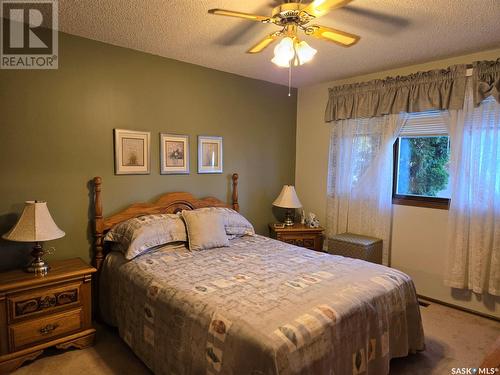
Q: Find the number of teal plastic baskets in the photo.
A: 0